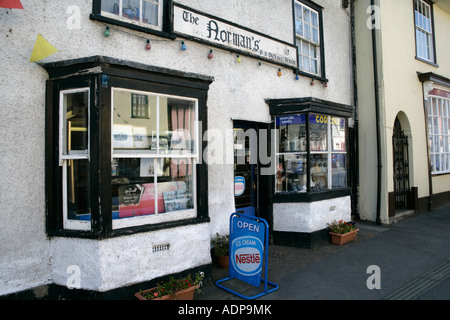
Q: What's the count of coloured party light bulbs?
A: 9